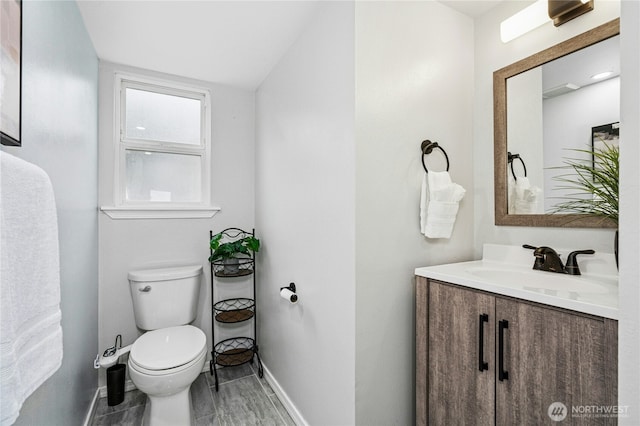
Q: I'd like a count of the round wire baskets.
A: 3